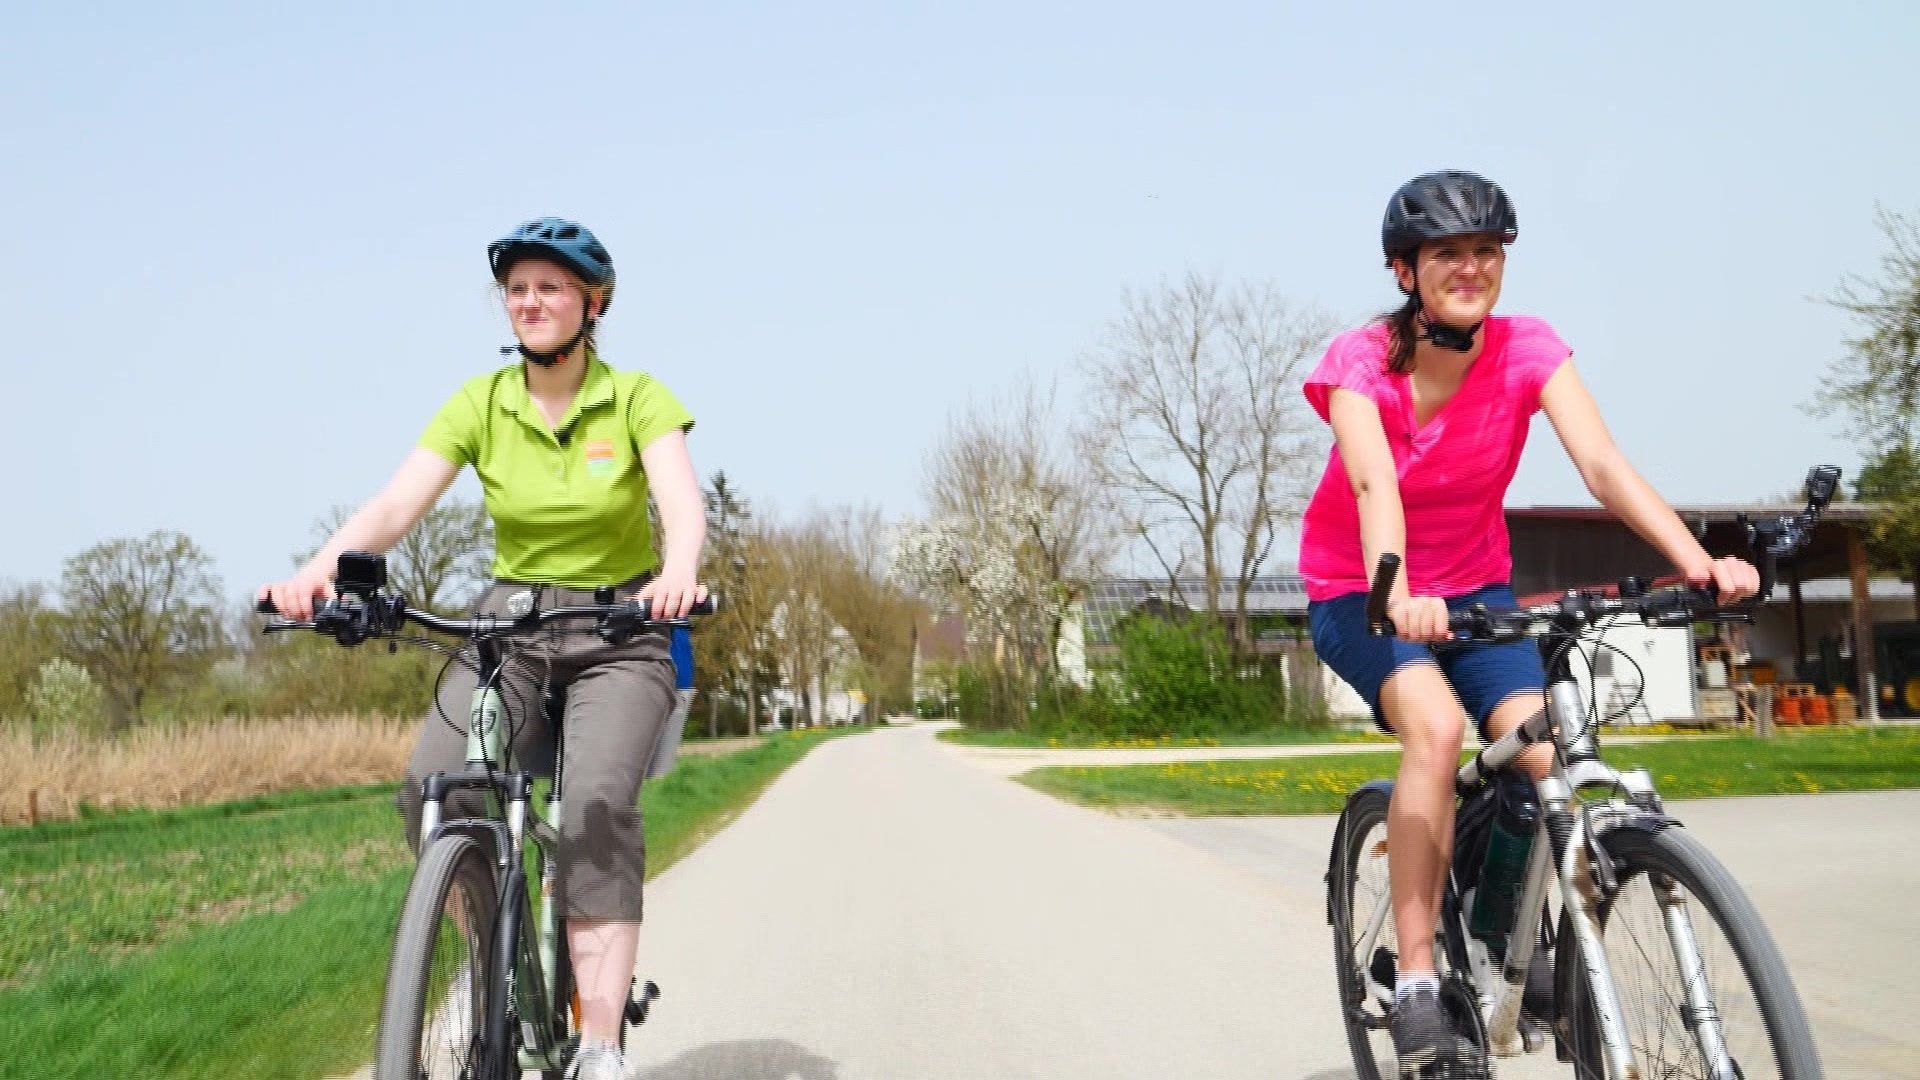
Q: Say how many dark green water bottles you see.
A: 1